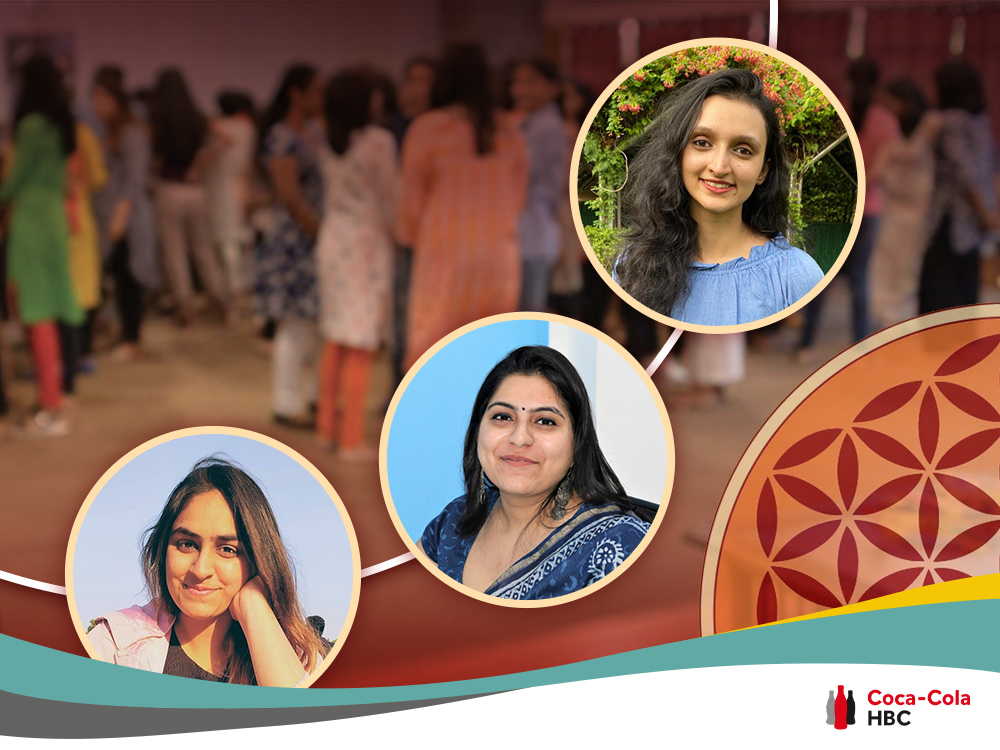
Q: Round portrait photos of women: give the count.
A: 3